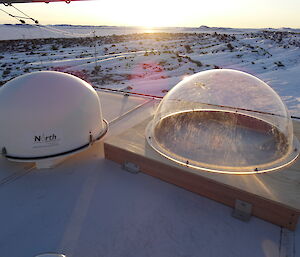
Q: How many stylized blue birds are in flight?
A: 0